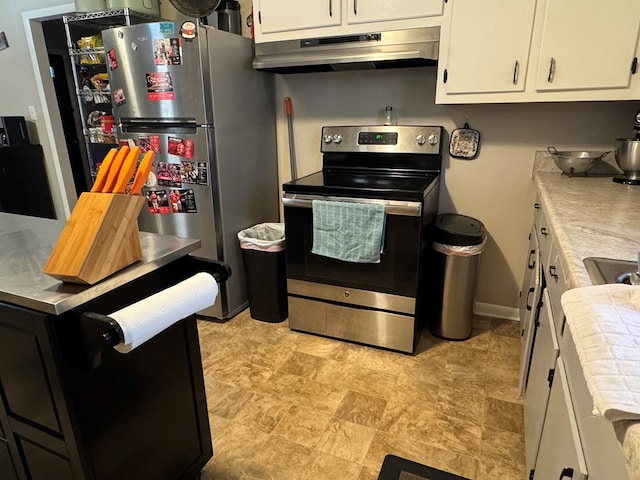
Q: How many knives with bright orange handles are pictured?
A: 4